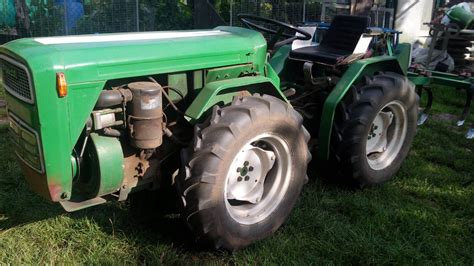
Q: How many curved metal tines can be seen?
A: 3